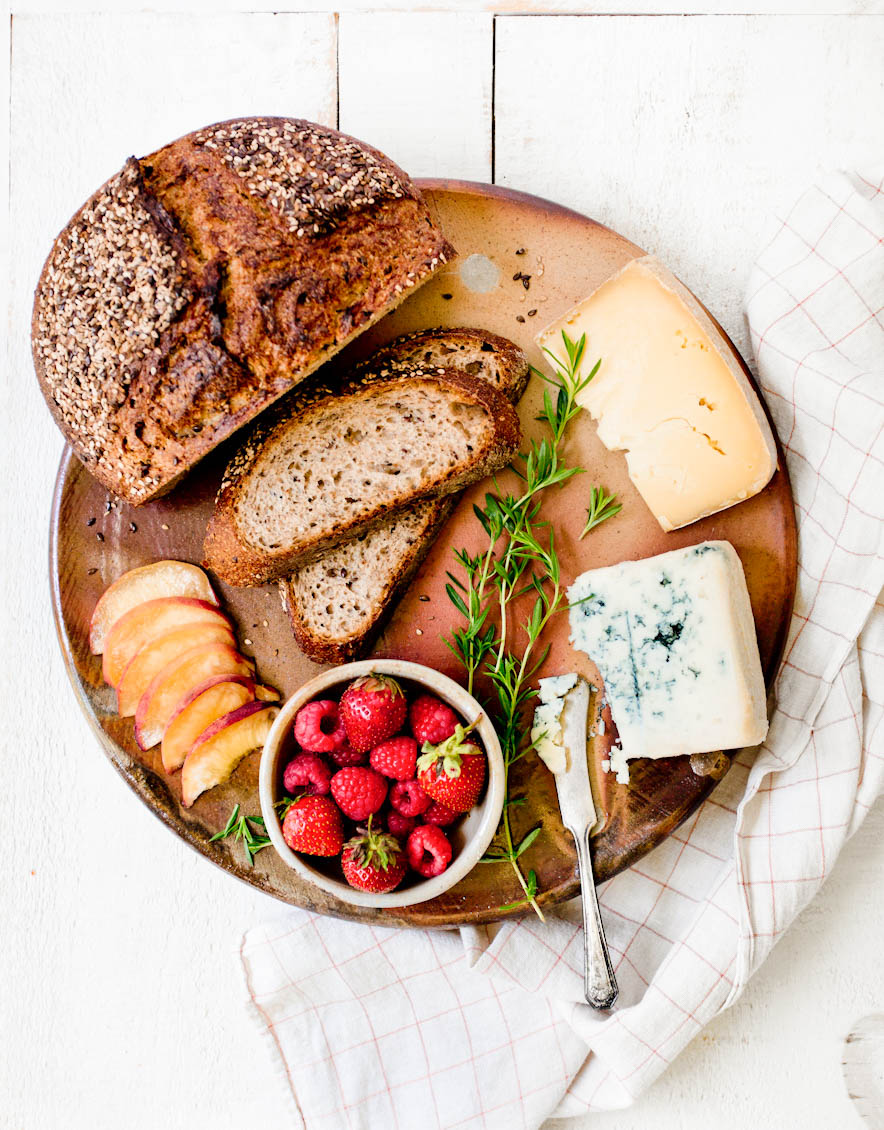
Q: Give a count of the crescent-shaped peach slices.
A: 6